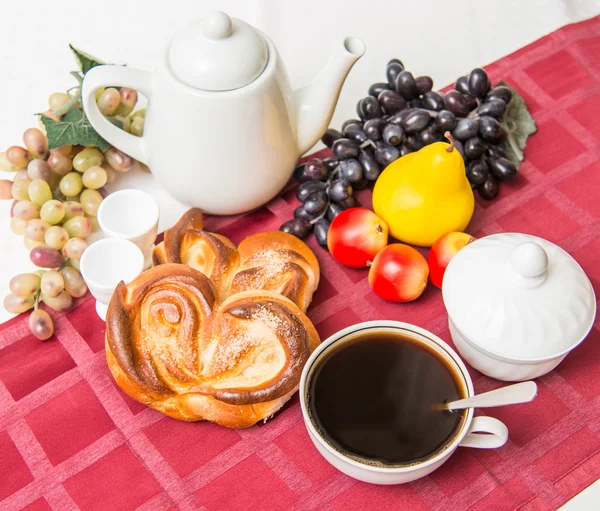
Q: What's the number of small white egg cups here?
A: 2